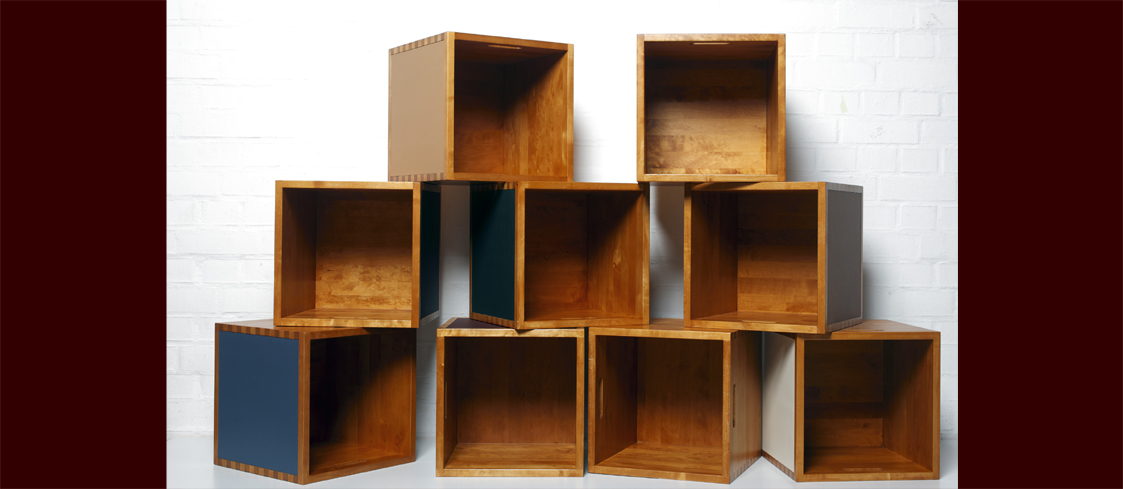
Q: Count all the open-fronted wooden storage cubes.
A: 9